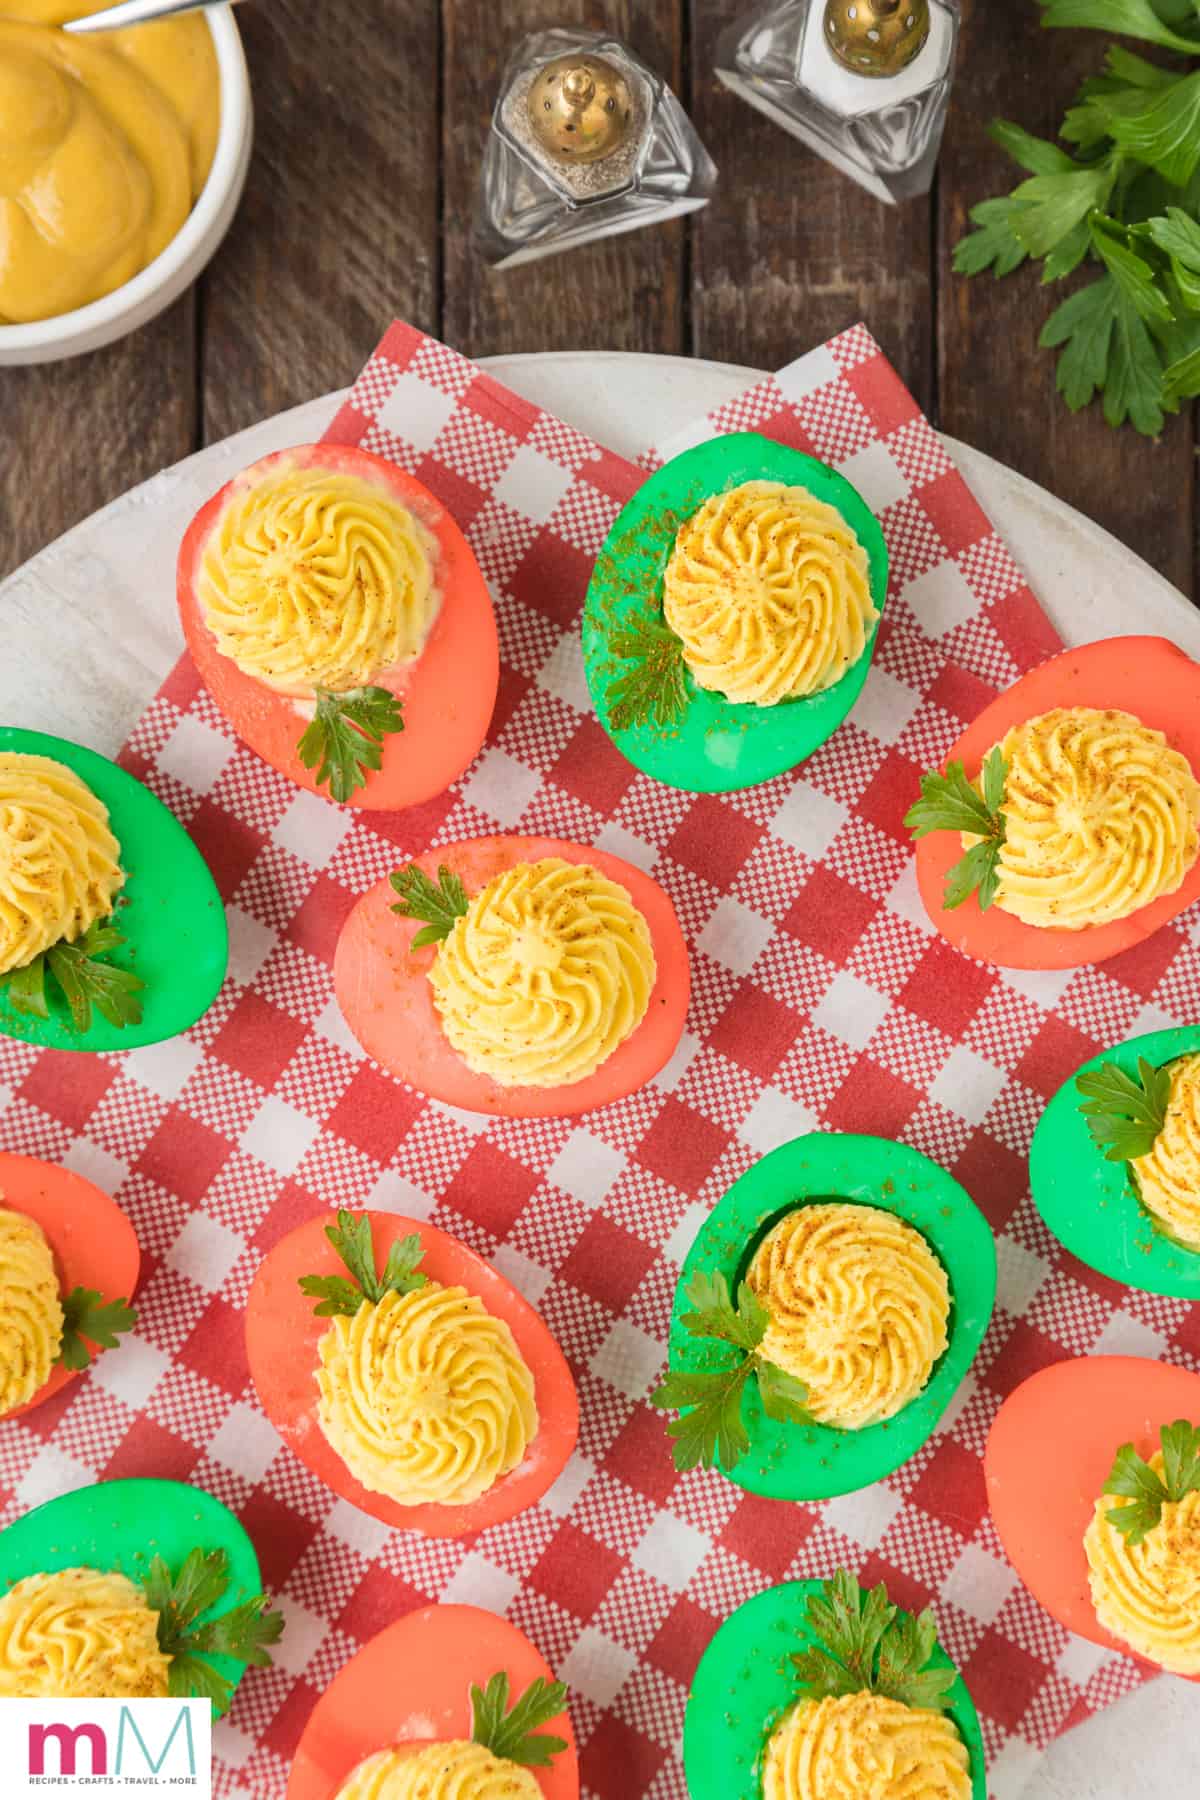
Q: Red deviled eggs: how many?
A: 7